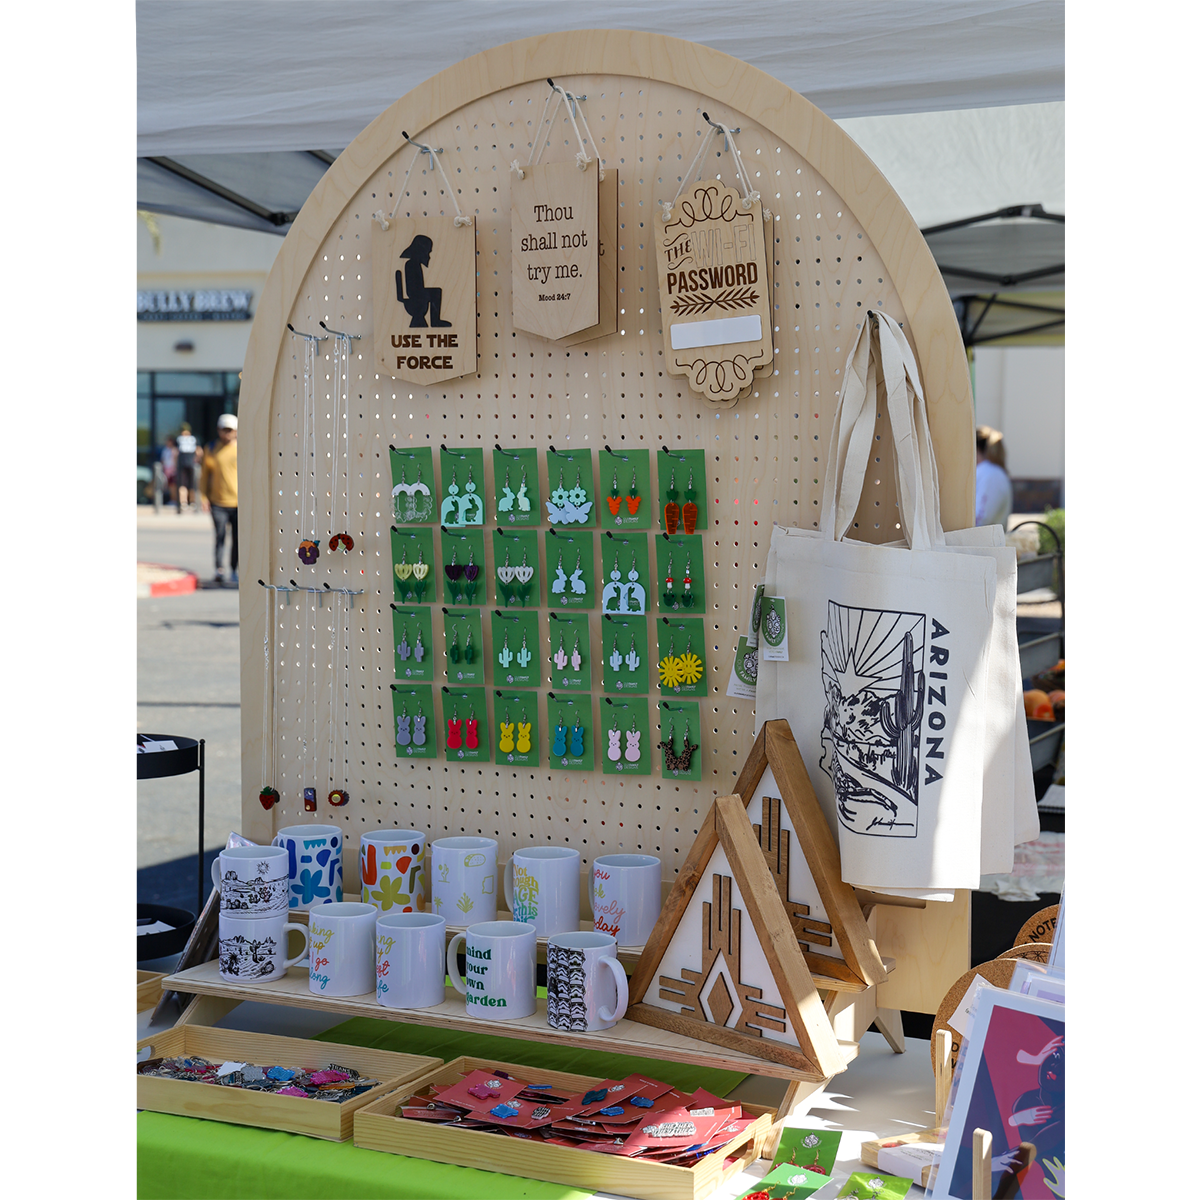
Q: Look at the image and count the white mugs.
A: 11